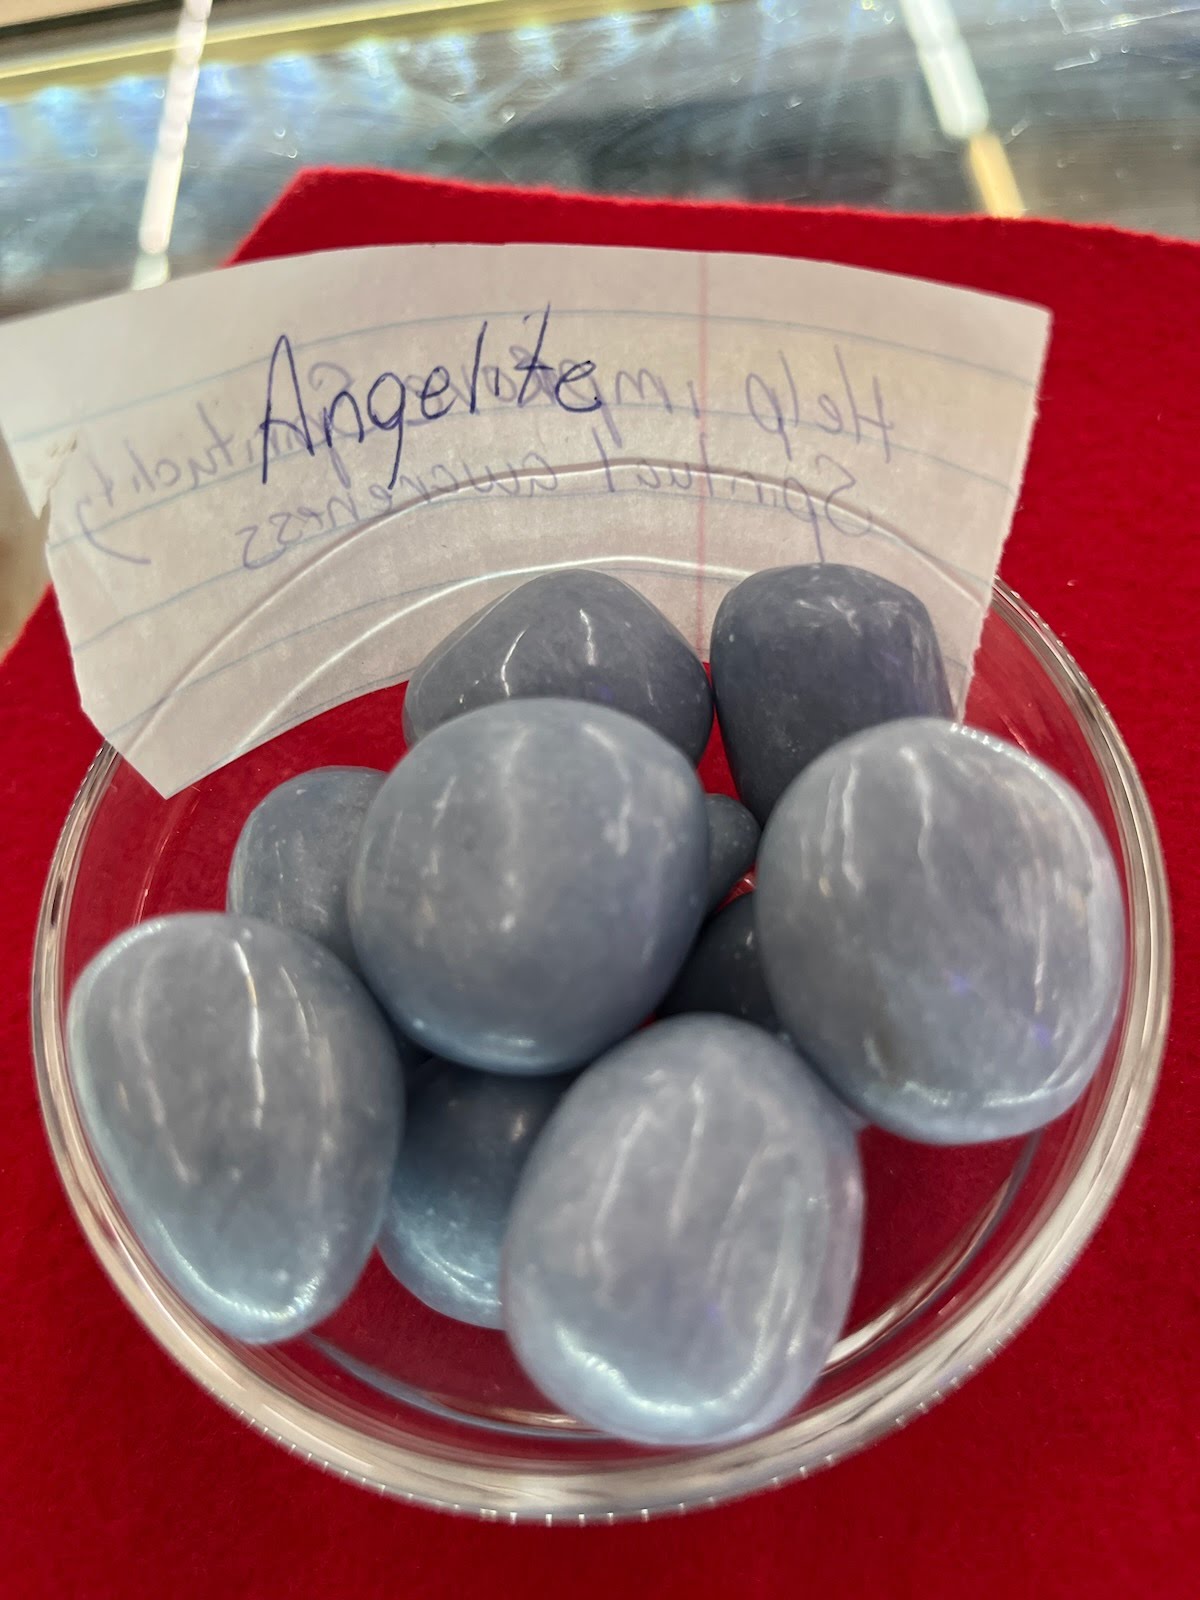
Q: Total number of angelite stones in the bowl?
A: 10